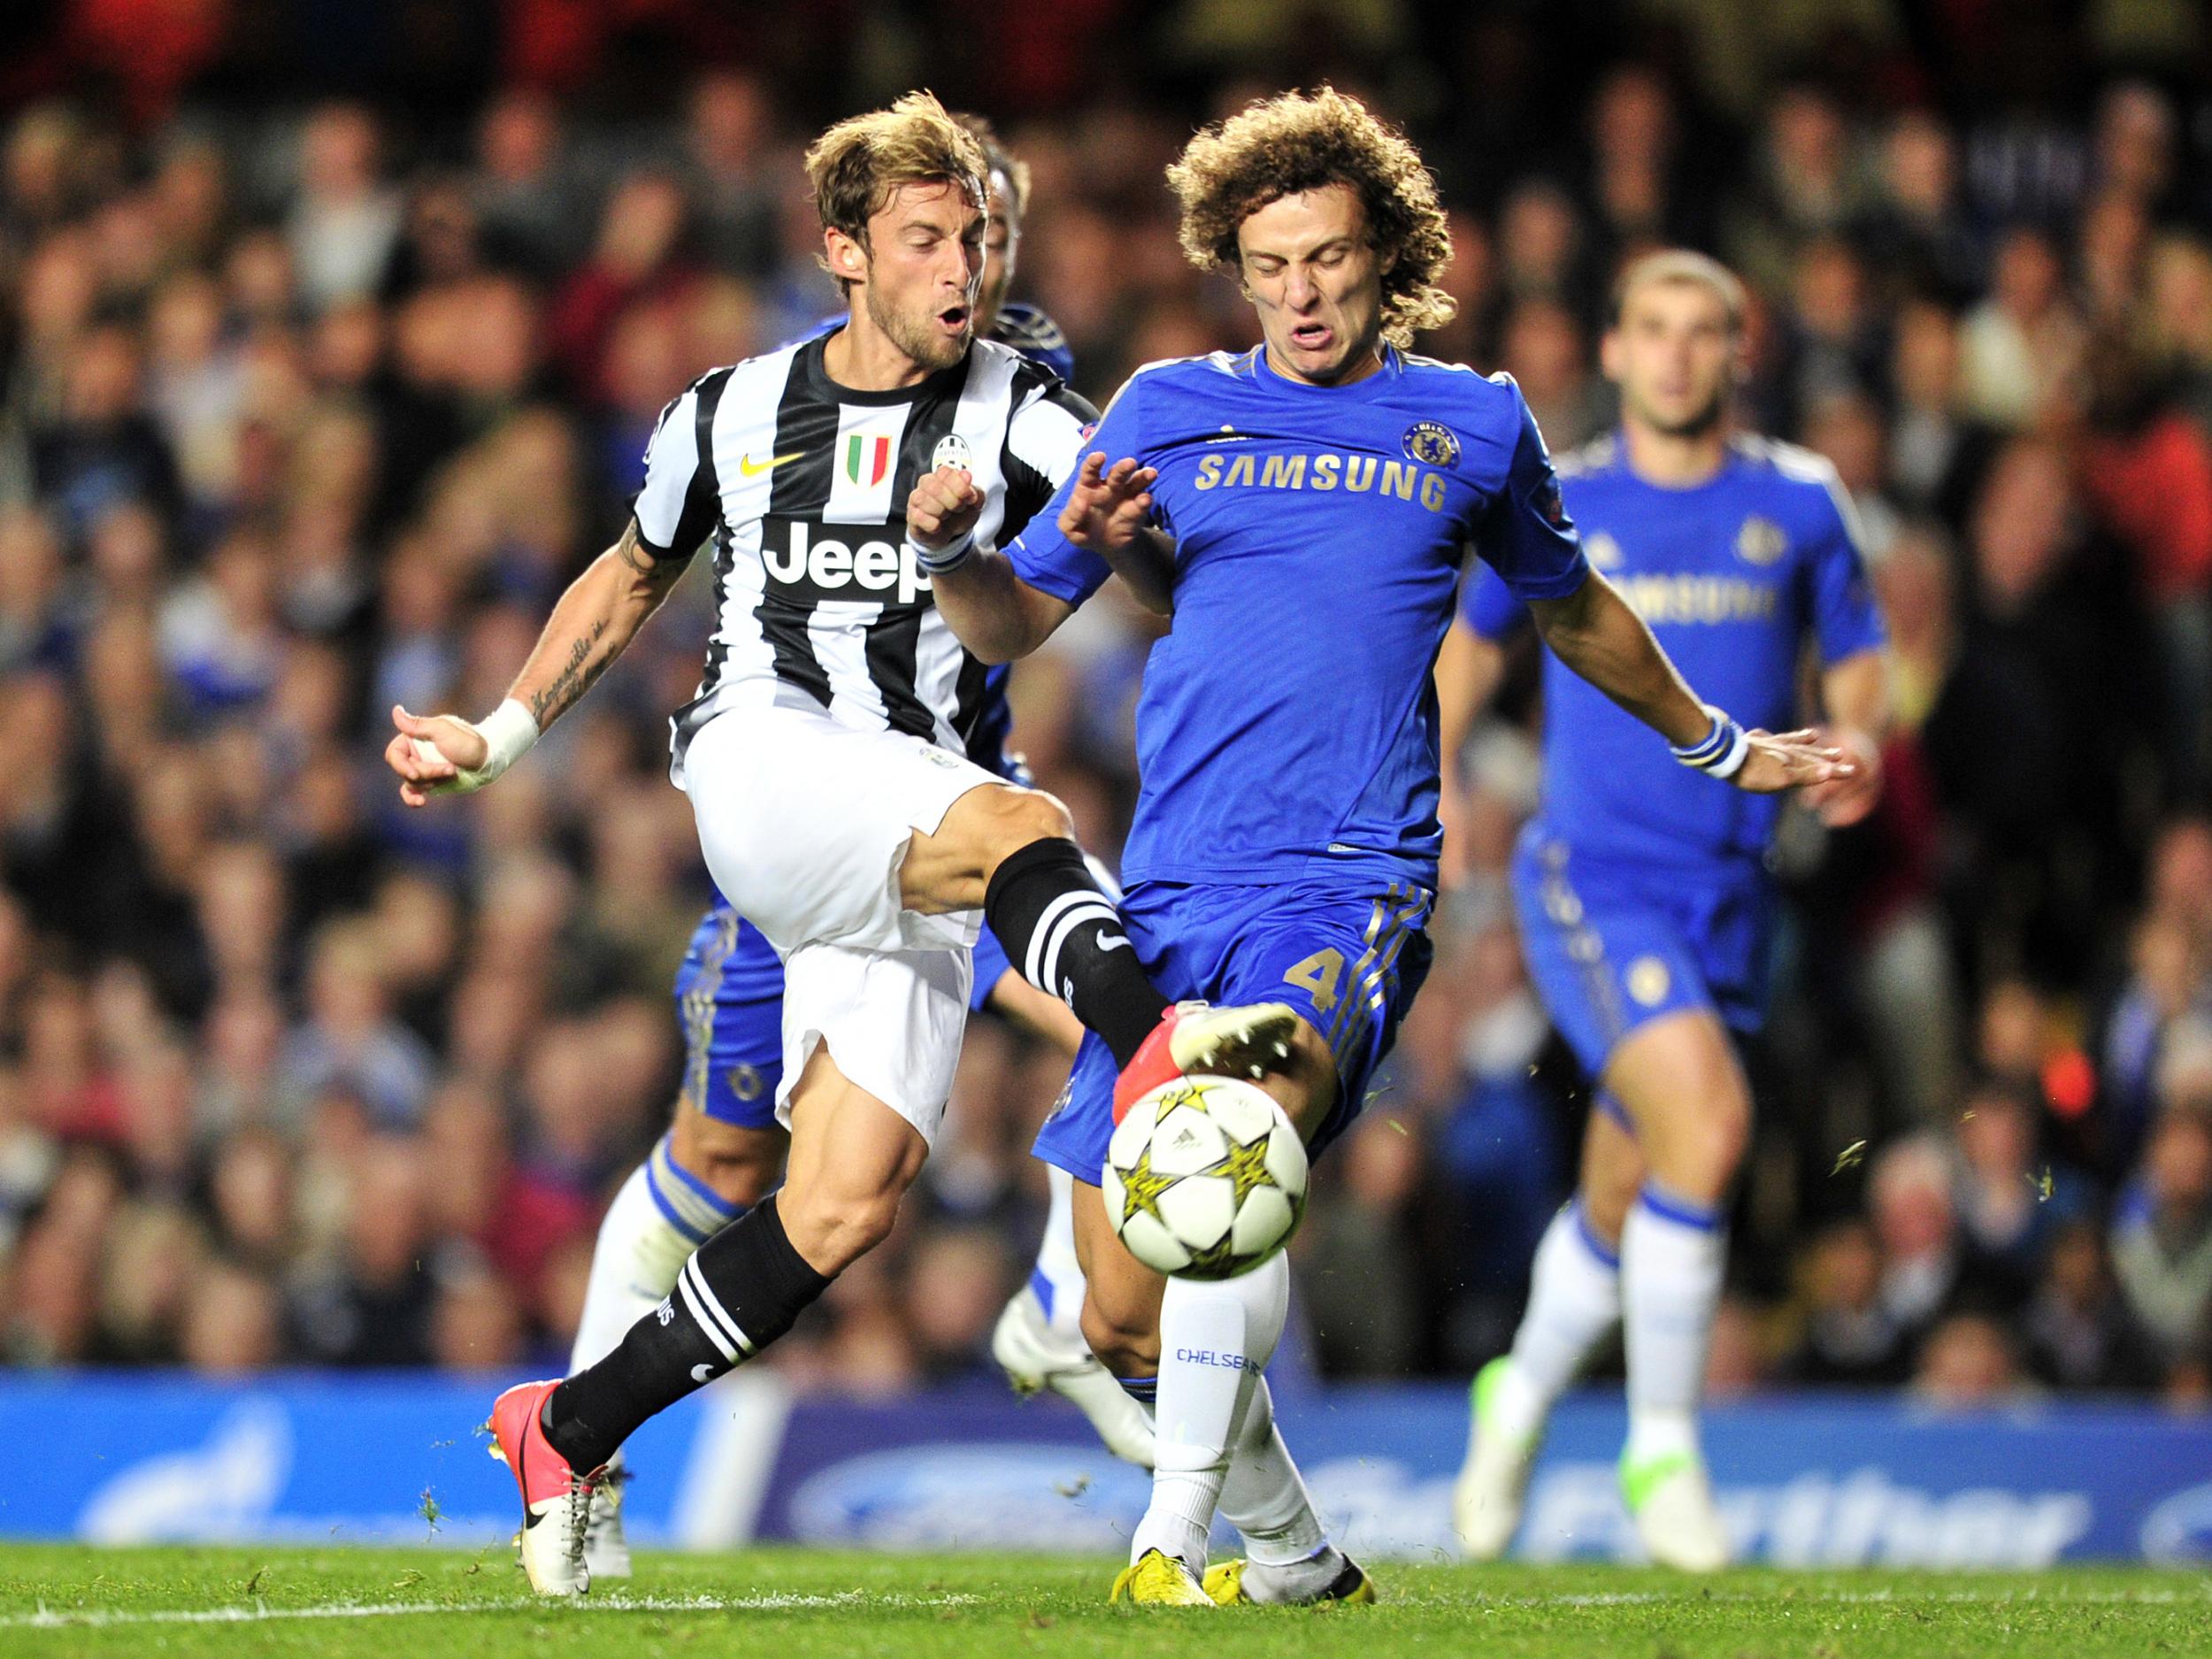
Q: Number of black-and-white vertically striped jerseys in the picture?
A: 1